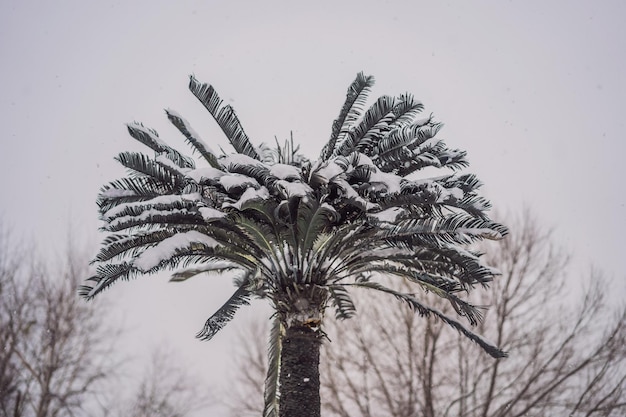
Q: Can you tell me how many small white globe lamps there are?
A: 0